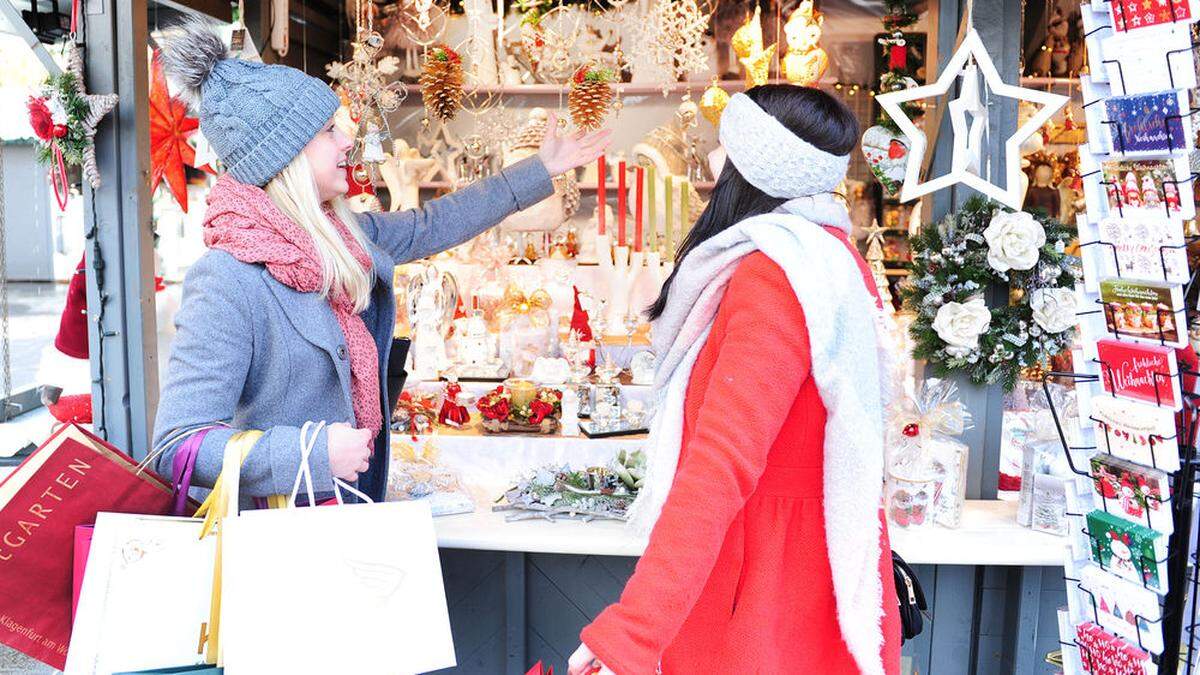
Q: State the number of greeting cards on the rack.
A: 12